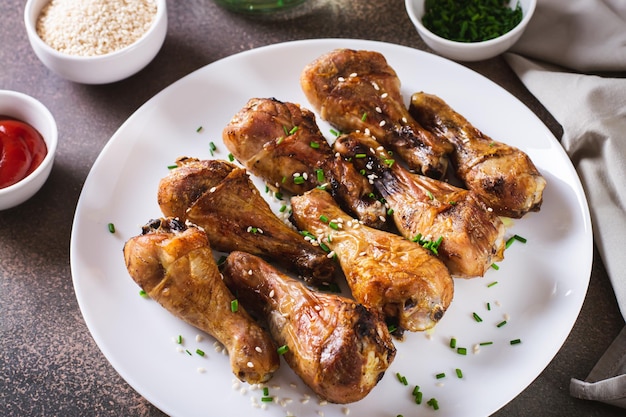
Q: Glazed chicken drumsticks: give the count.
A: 8